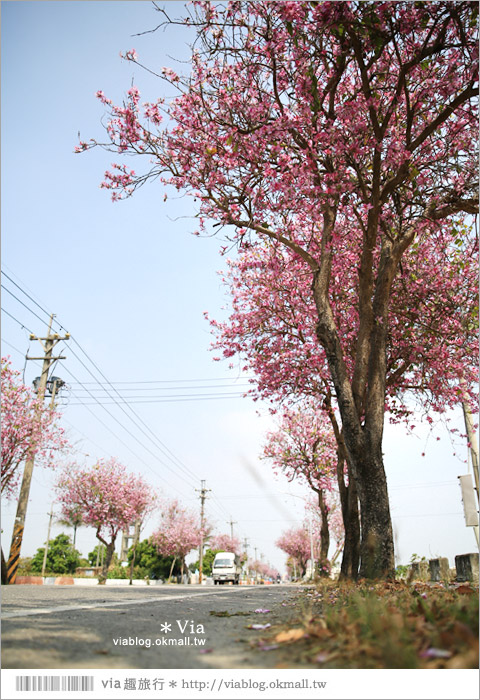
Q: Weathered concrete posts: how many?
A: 3